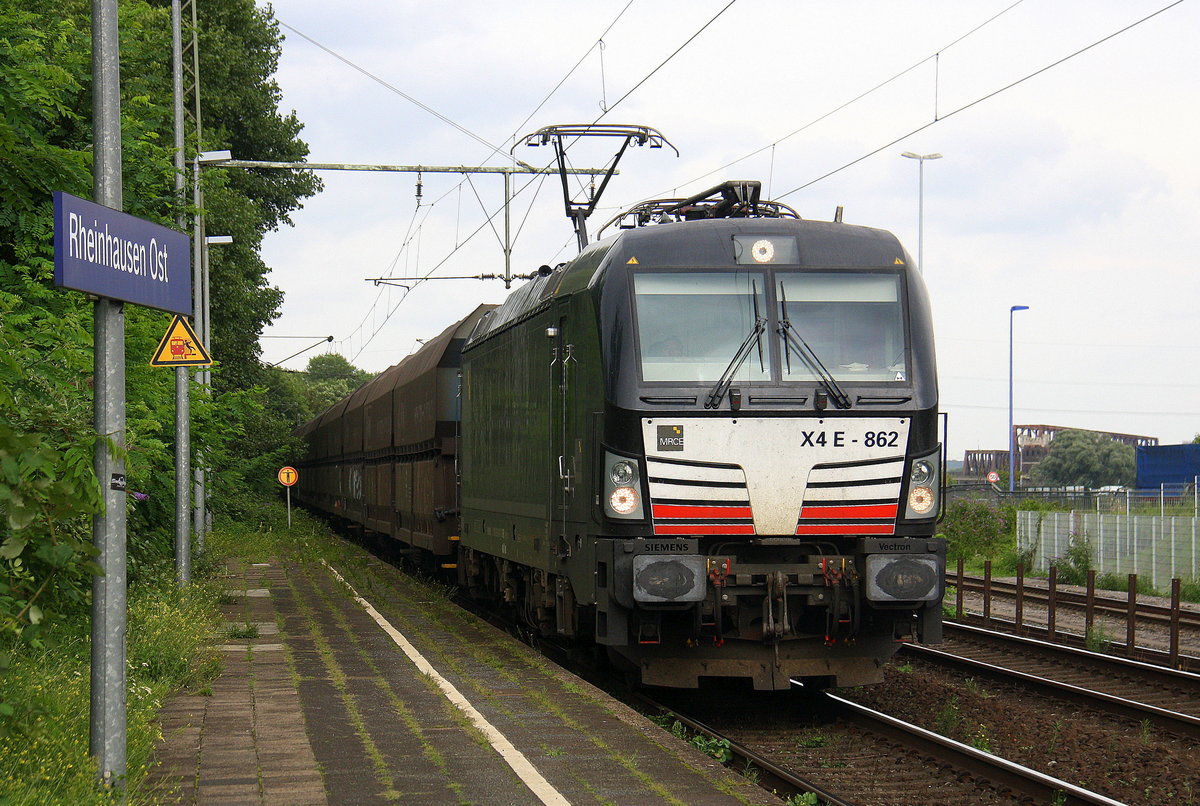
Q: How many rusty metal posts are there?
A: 7